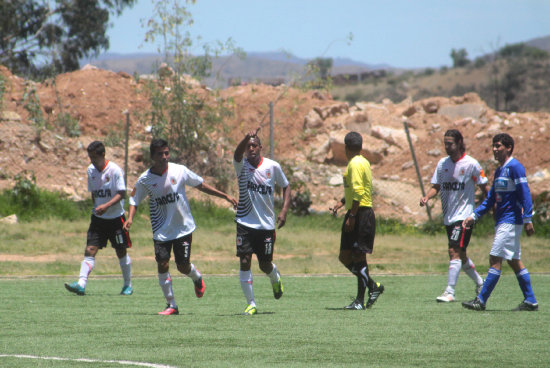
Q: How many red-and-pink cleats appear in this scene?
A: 2